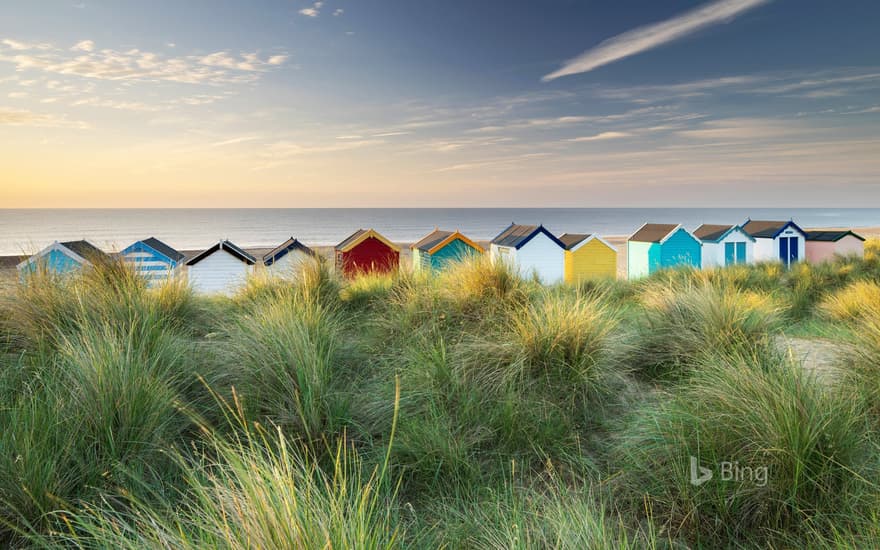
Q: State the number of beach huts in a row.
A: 12